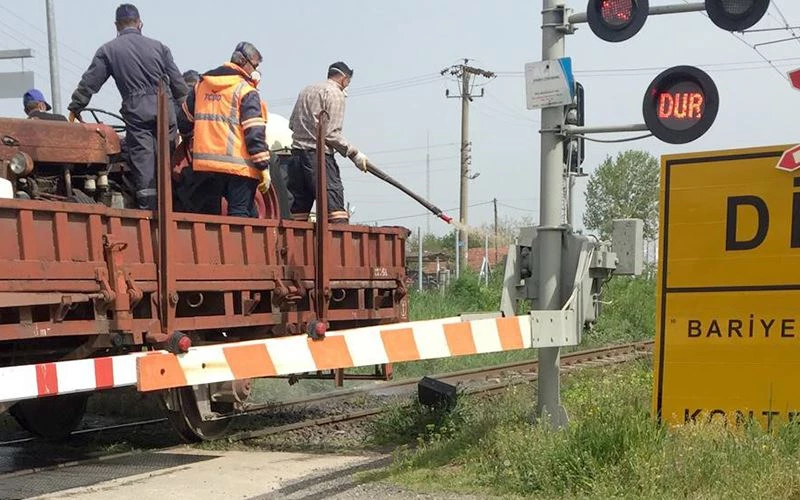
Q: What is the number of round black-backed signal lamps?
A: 3